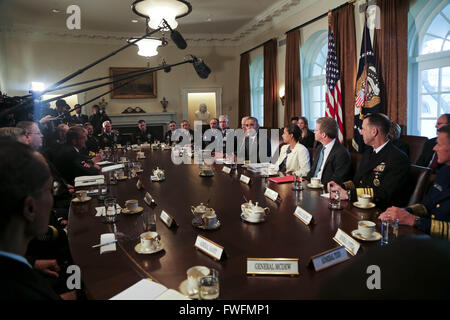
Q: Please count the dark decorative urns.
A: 2